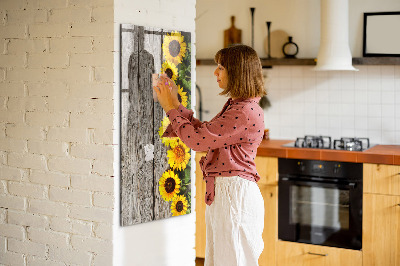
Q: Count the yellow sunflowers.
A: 7